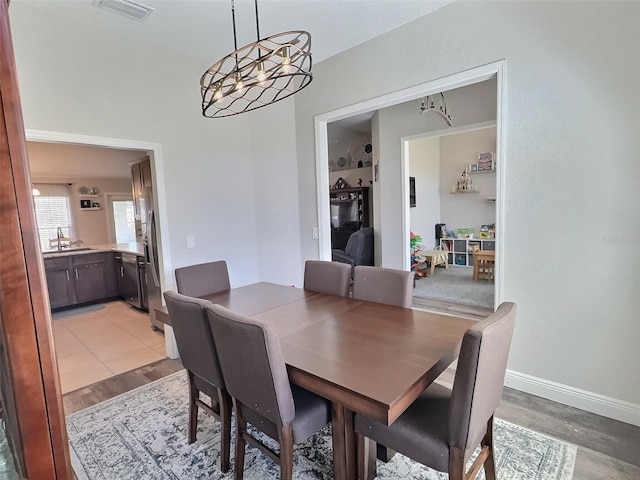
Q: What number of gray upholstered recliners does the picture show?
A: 1